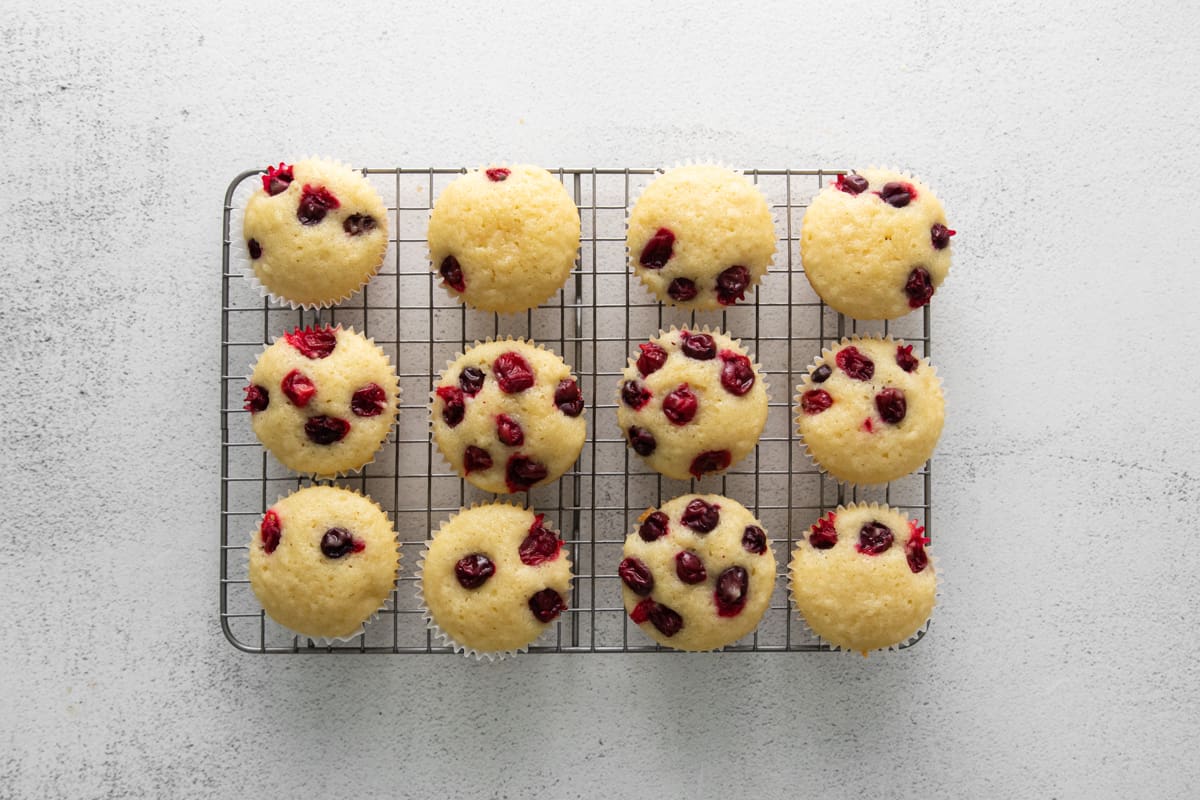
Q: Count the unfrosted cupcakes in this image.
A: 12